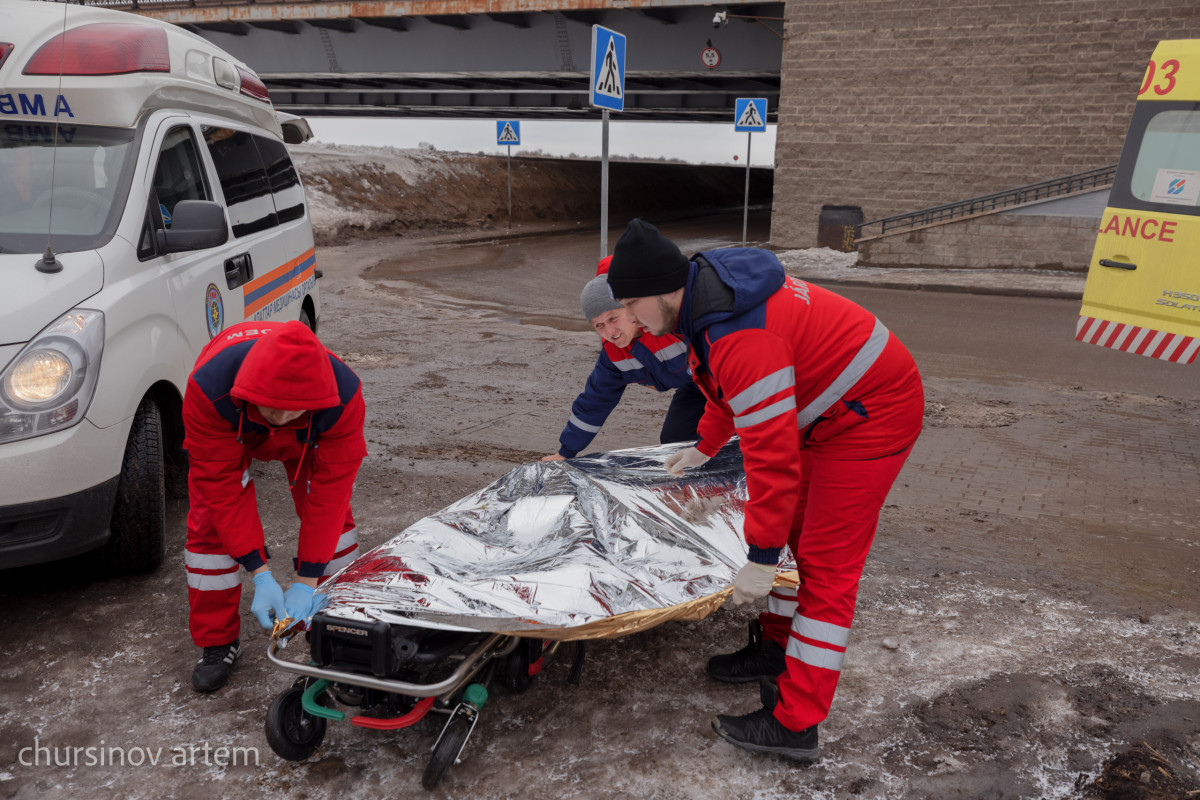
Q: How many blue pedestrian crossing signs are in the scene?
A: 3